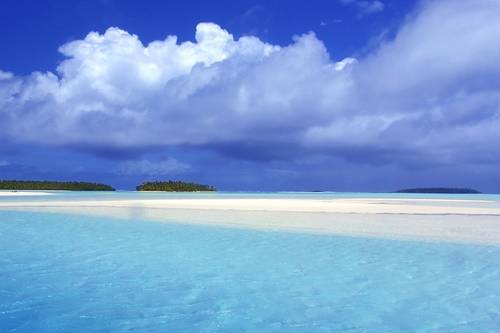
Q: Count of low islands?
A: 3